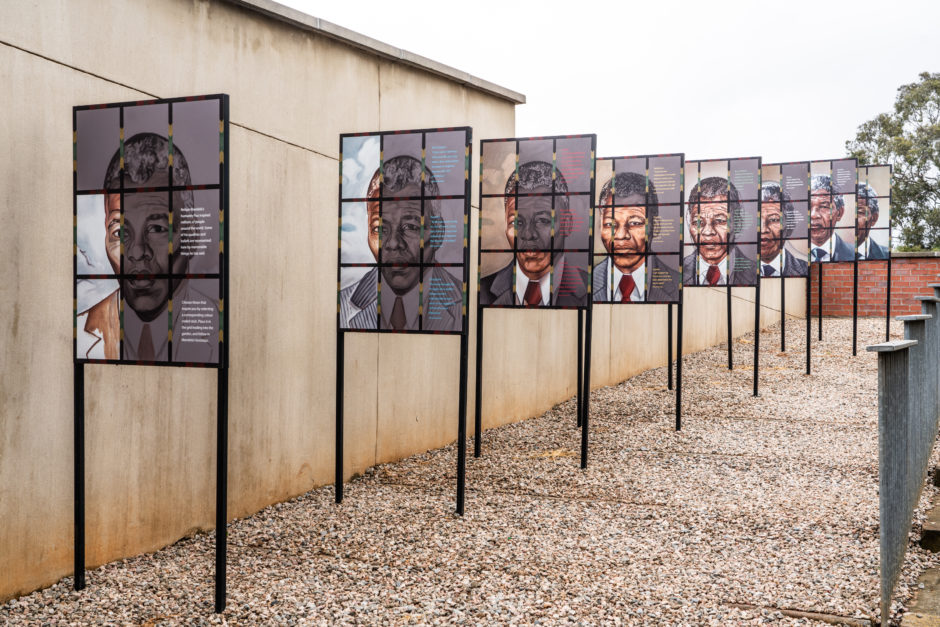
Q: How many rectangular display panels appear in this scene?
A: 8